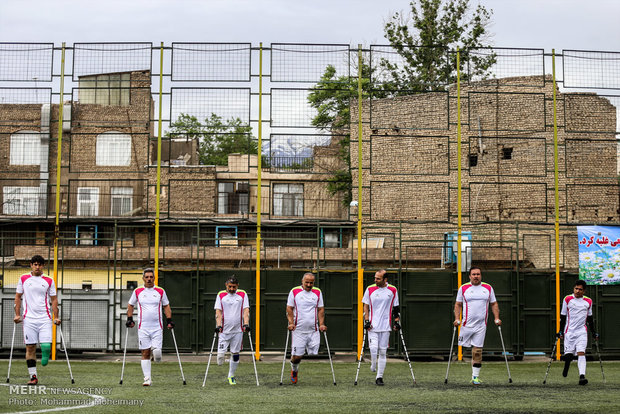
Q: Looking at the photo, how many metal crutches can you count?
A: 14